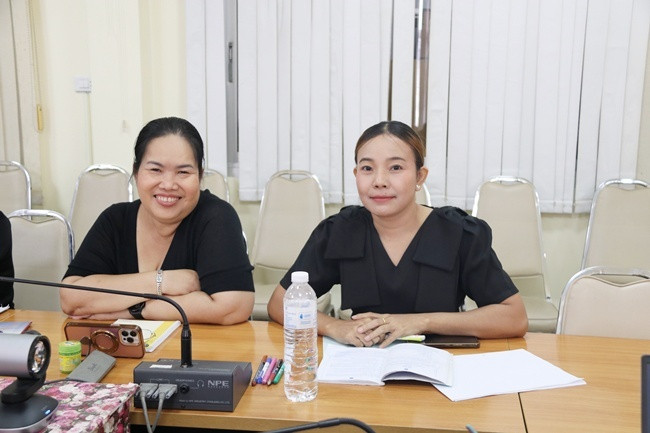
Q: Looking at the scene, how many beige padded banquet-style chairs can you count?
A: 9